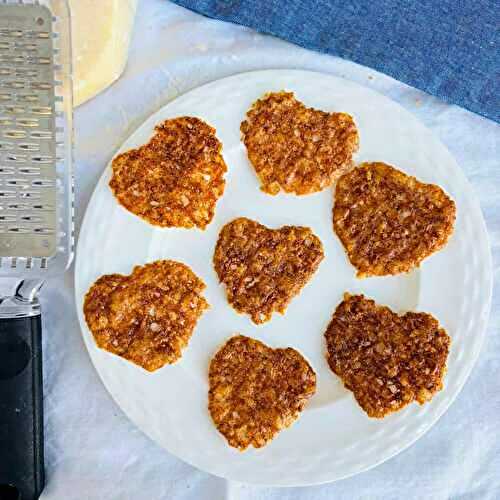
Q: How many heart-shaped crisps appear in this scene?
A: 7